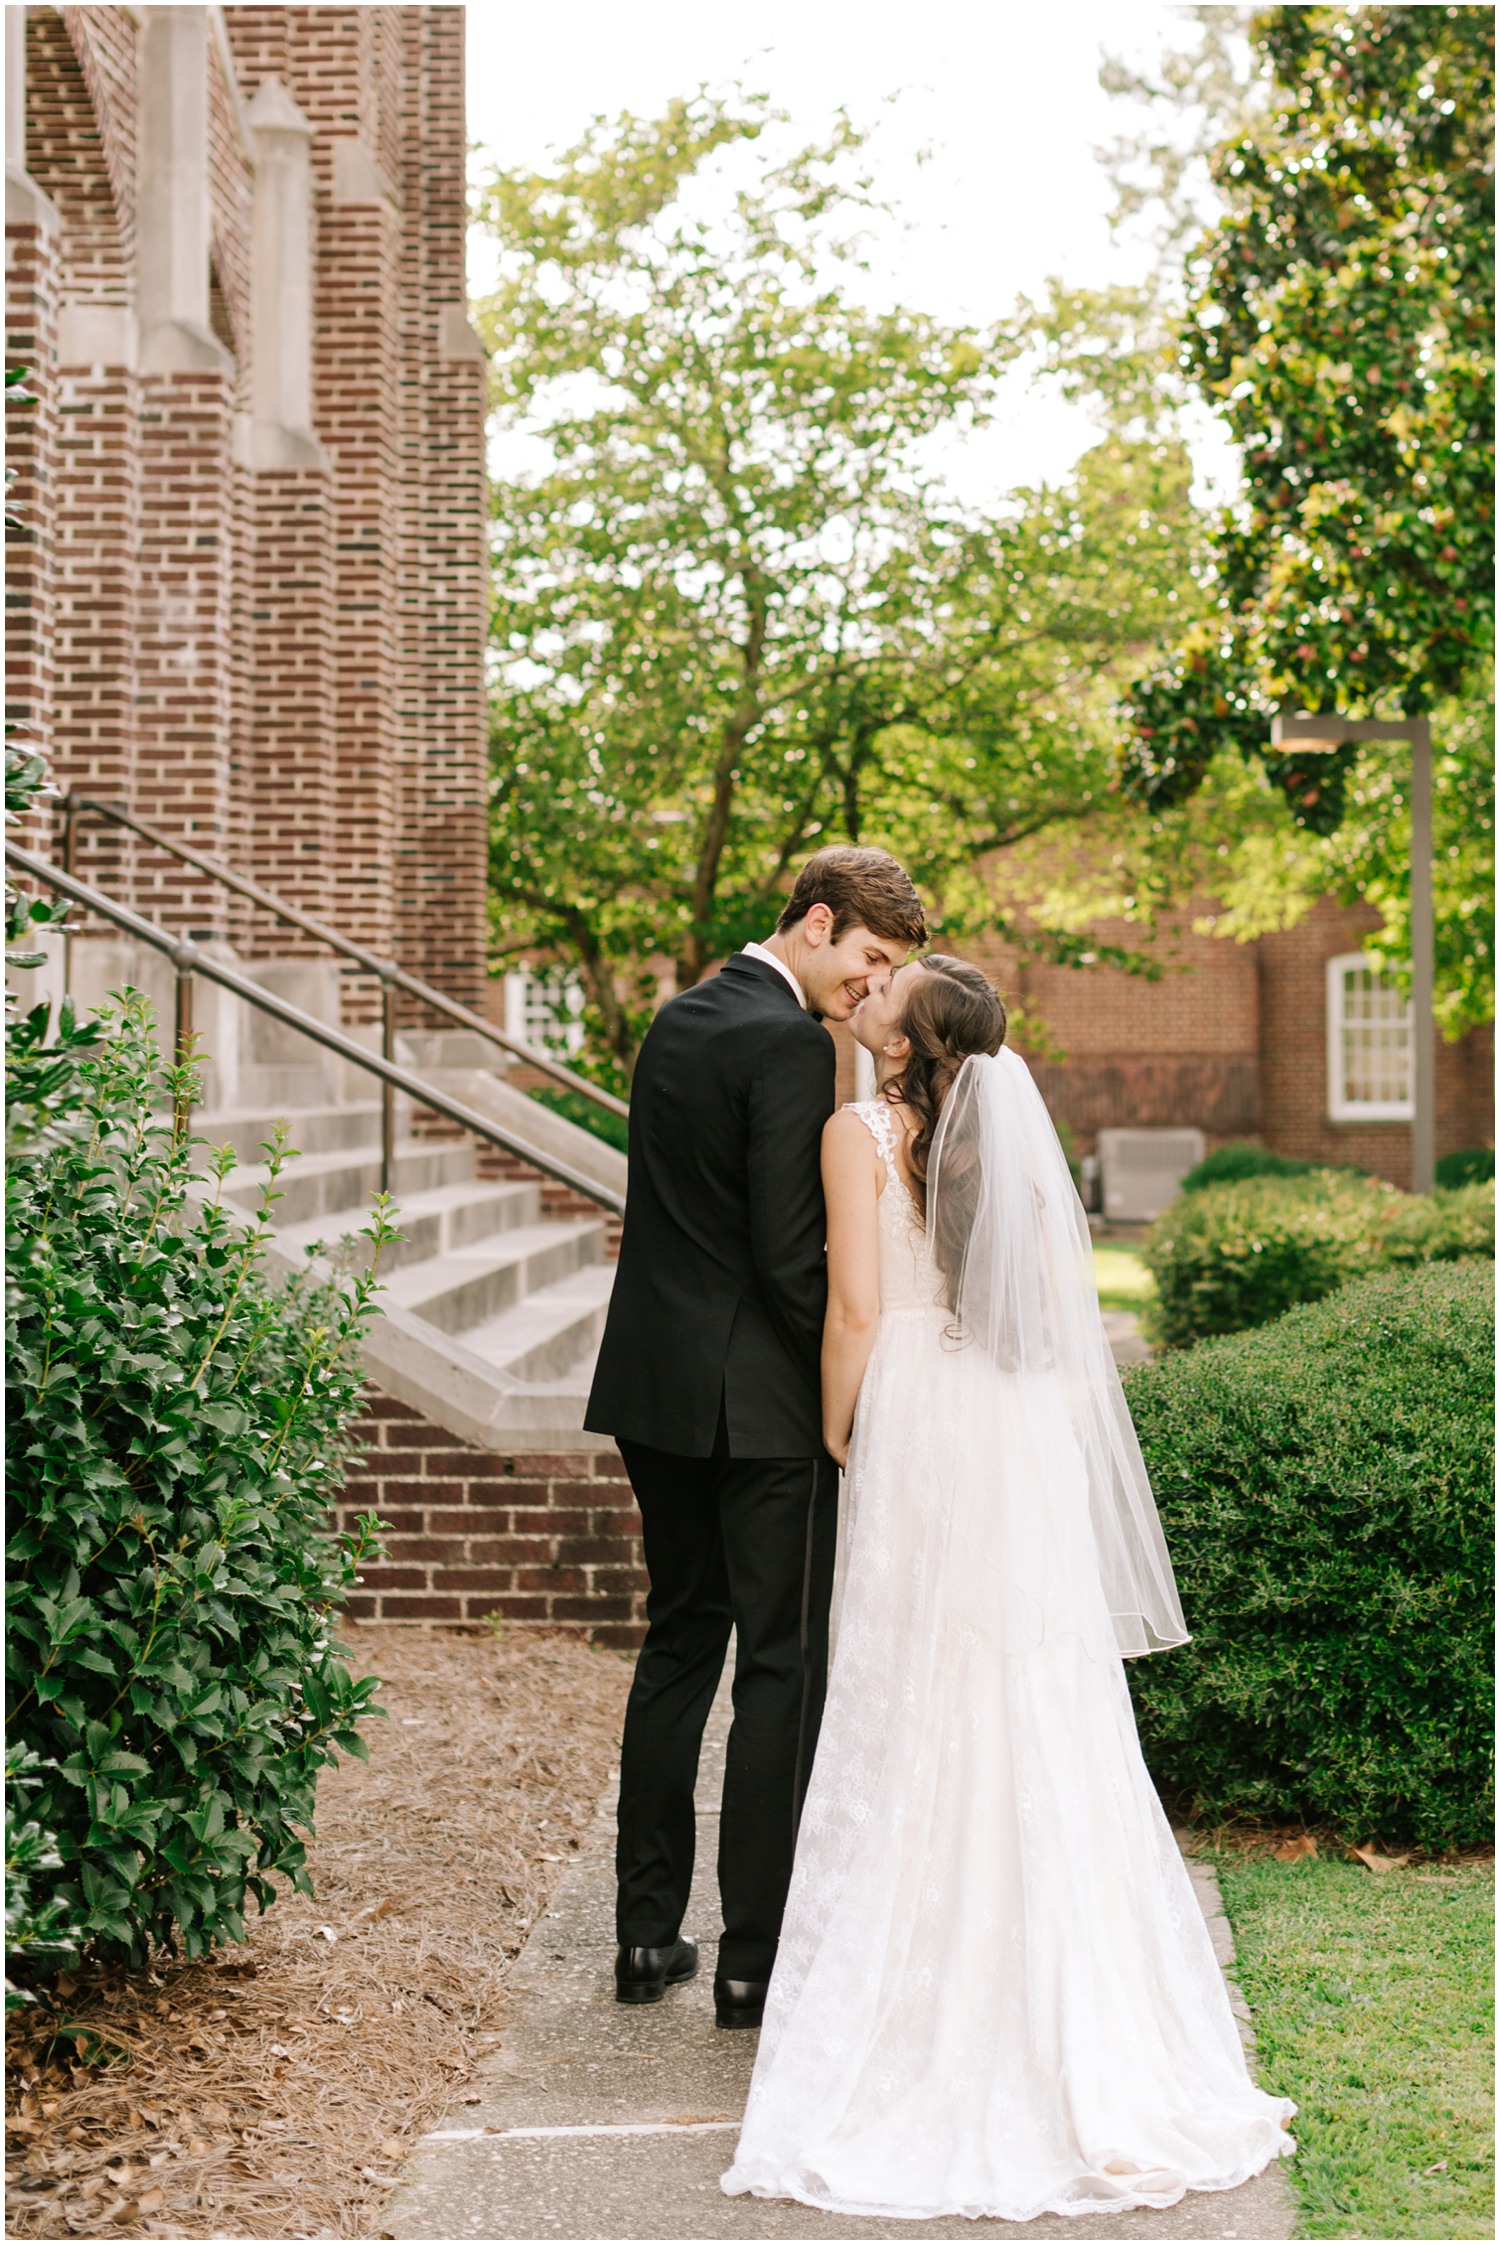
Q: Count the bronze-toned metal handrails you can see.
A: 2